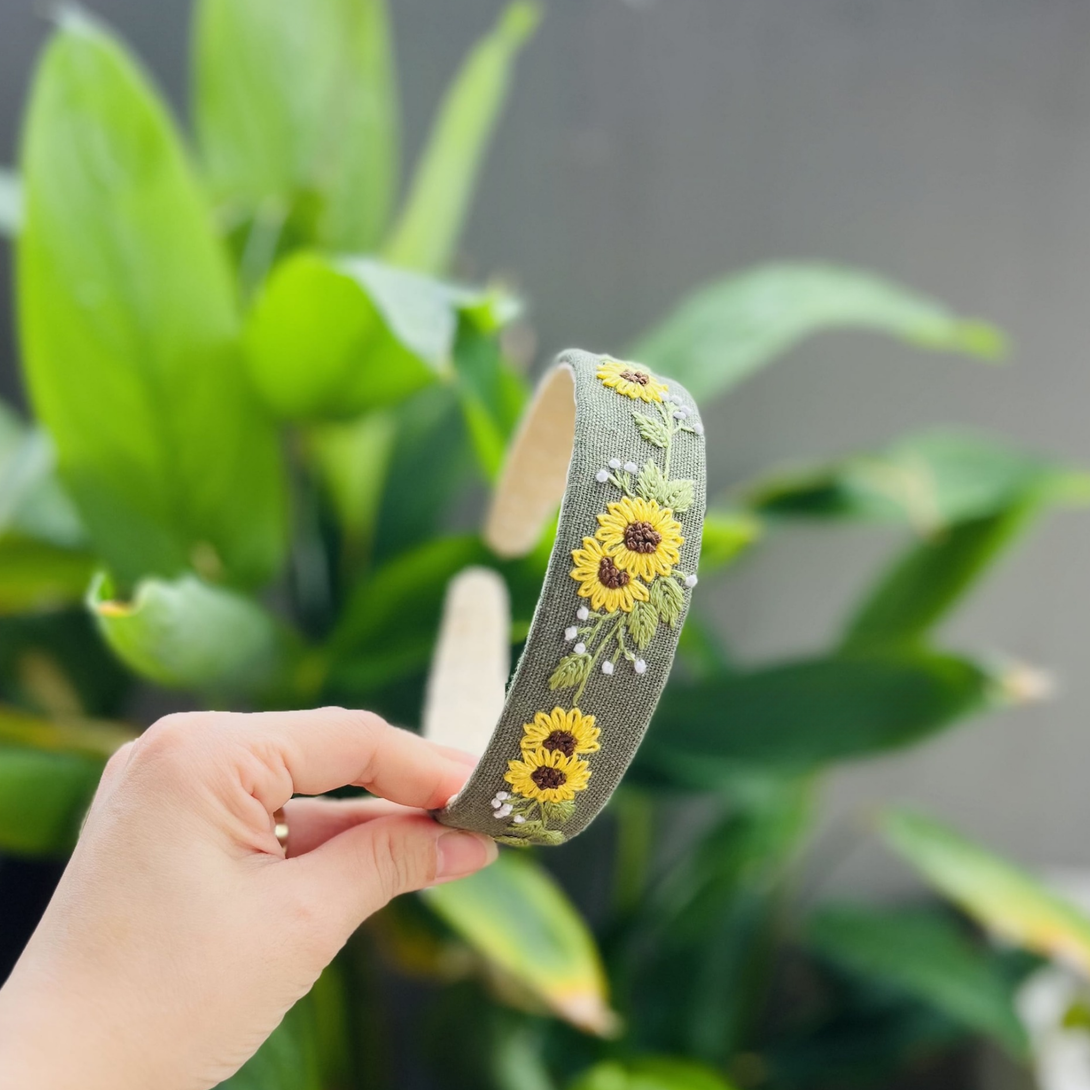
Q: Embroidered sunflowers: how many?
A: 5